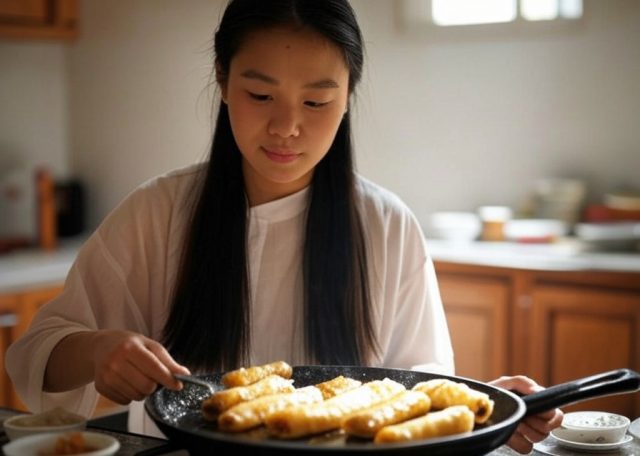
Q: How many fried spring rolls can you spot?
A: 8